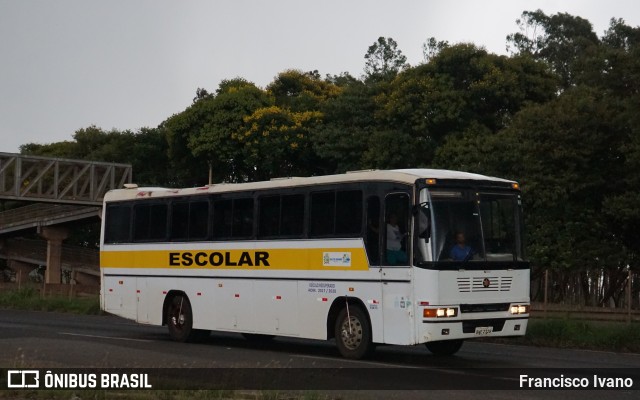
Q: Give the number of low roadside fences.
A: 1